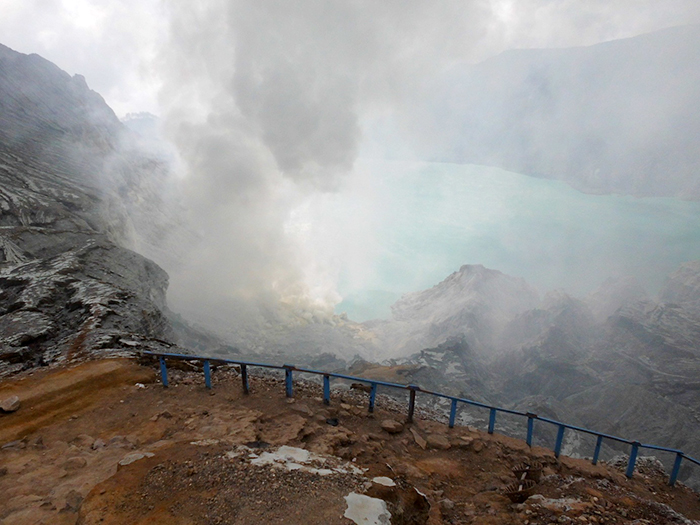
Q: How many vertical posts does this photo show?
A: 14